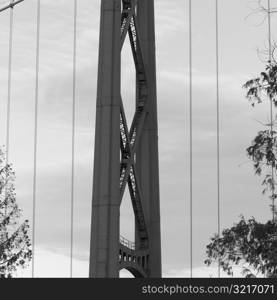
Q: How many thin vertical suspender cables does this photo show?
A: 6